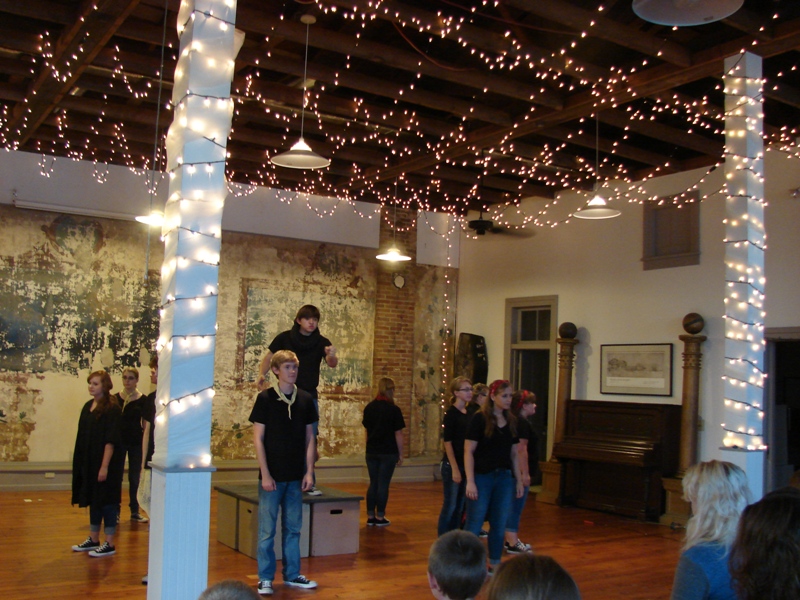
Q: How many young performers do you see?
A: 10